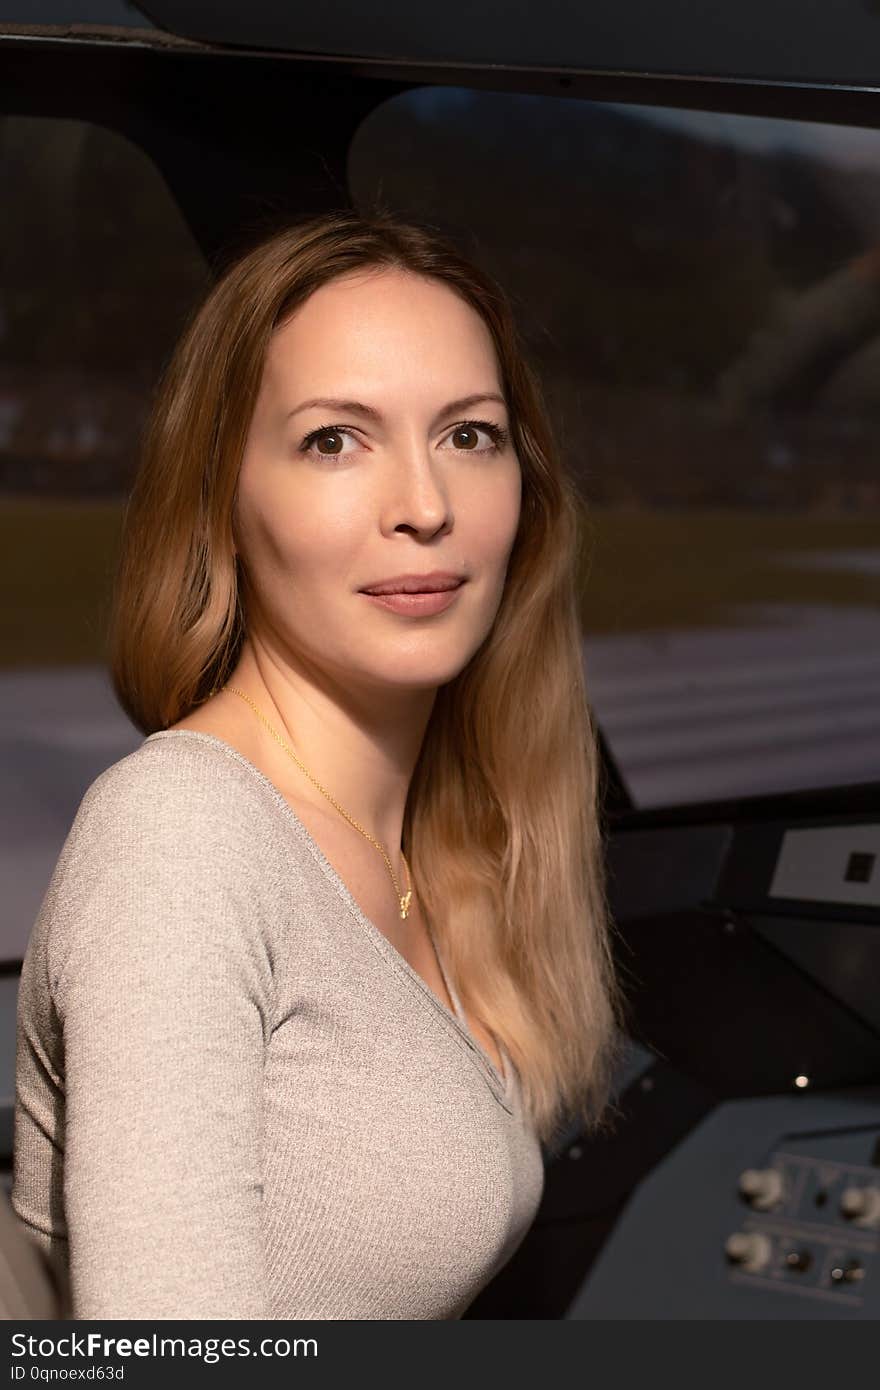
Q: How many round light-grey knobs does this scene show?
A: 3